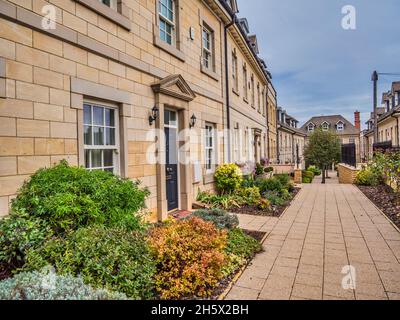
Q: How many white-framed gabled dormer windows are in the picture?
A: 3